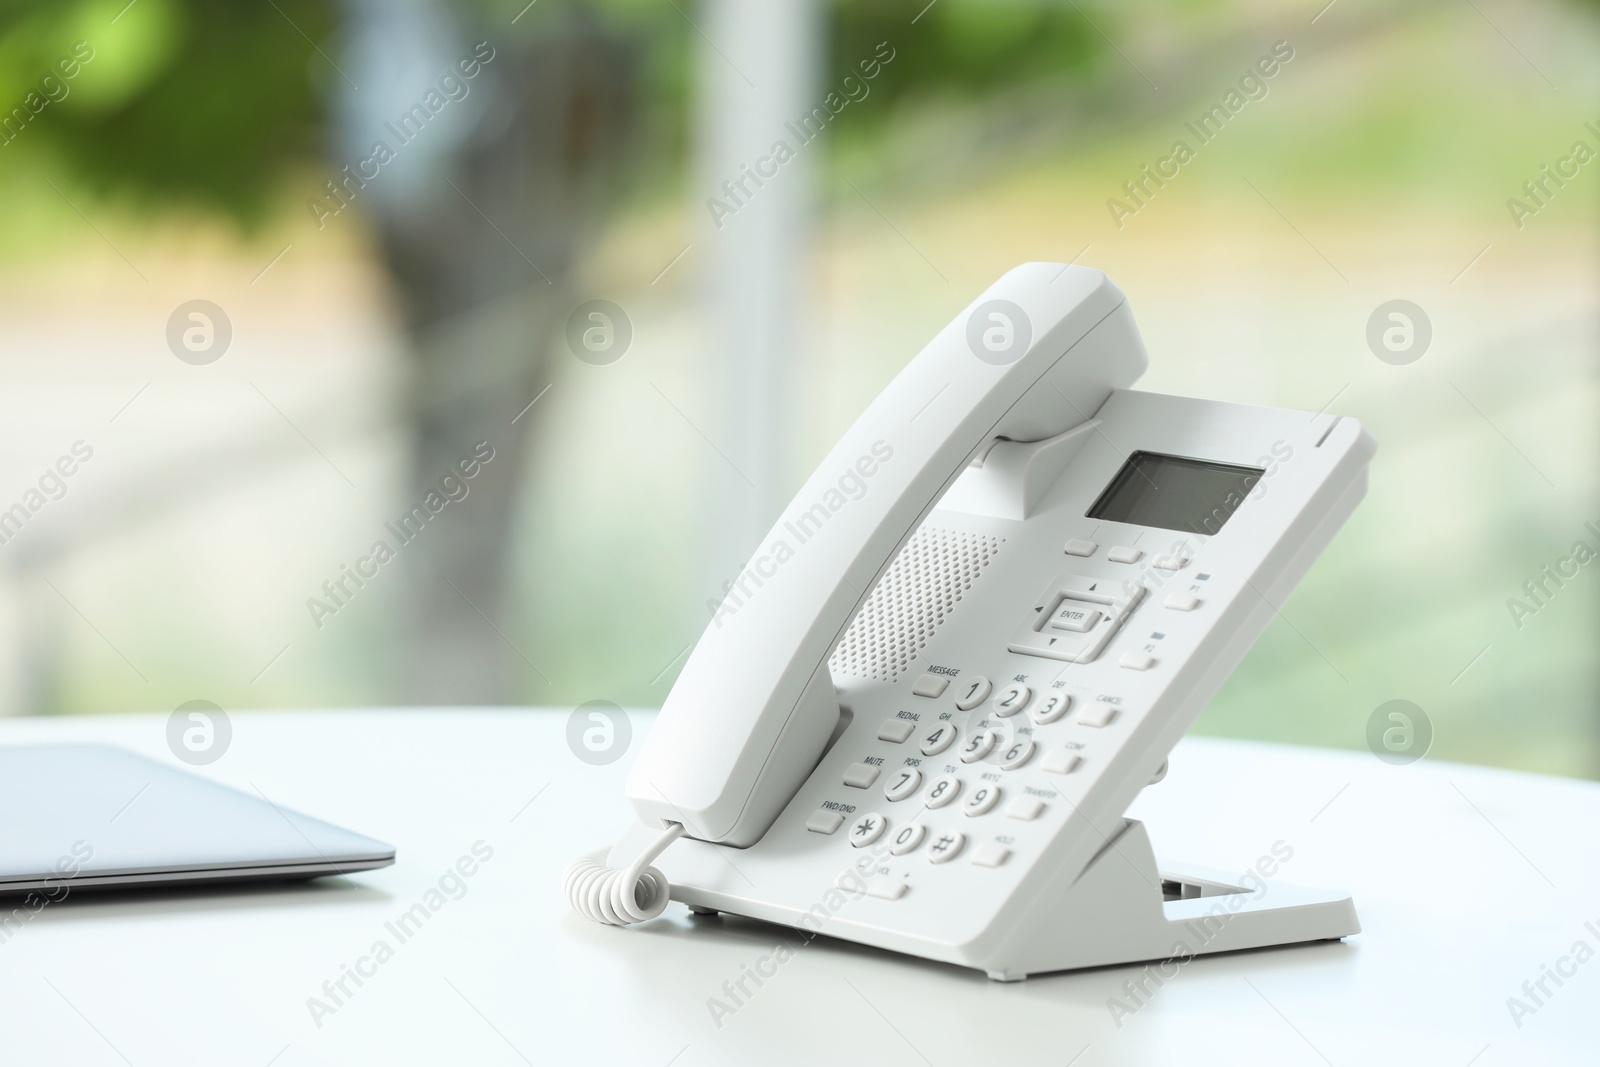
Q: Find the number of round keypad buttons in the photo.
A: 12